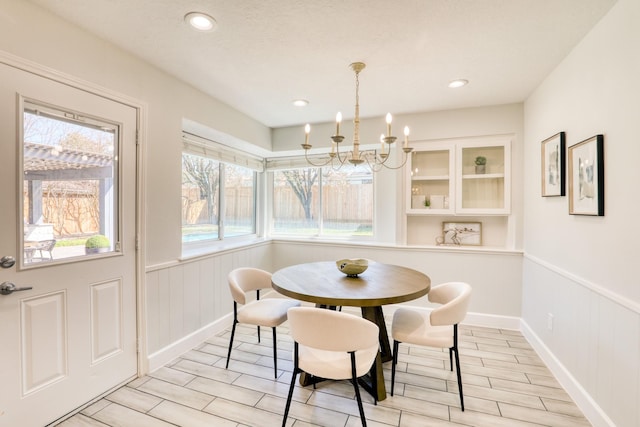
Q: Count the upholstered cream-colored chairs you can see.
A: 3